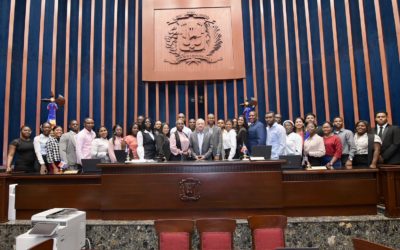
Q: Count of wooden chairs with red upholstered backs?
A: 3